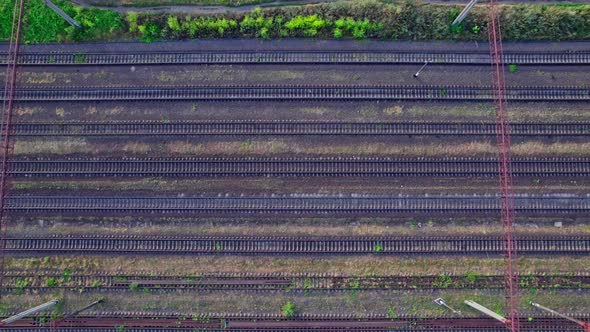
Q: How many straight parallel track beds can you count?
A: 8